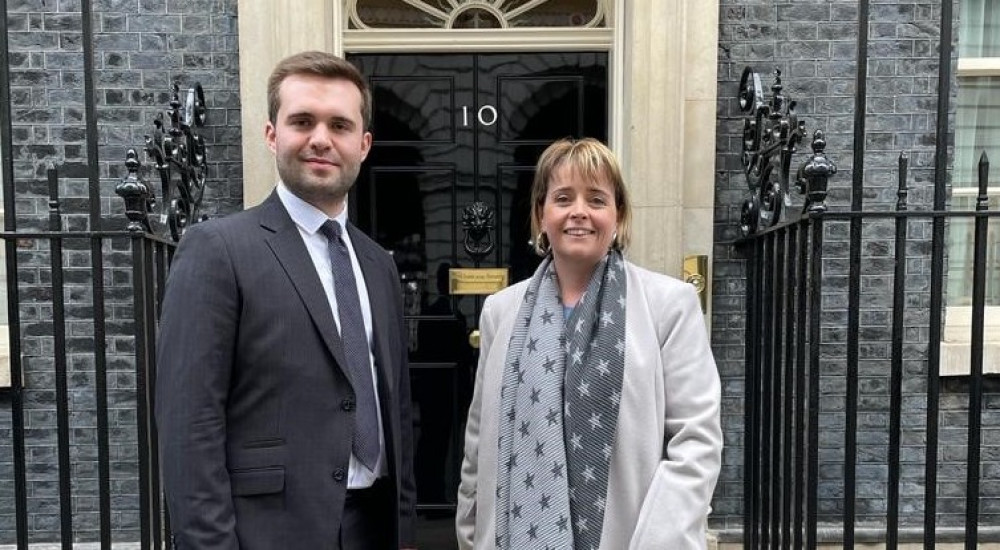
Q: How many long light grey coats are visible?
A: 1